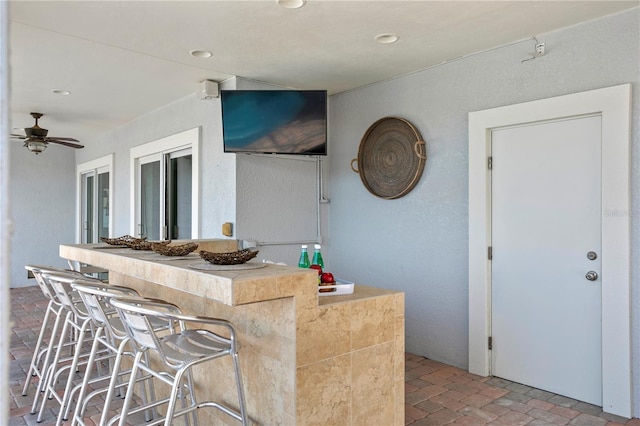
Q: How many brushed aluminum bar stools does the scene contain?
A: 4